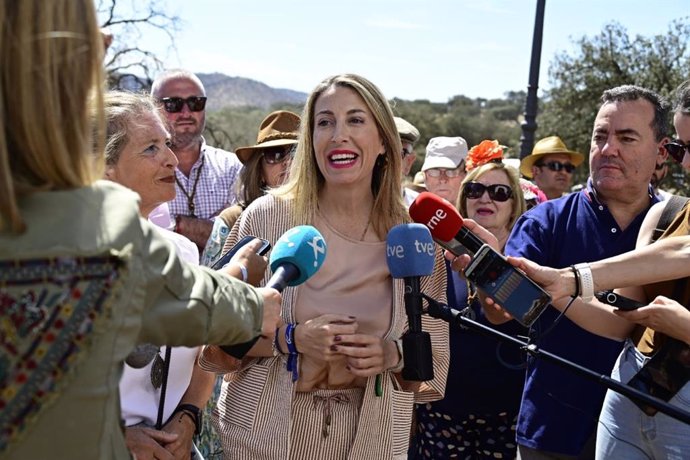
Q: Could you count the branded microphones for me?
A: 3